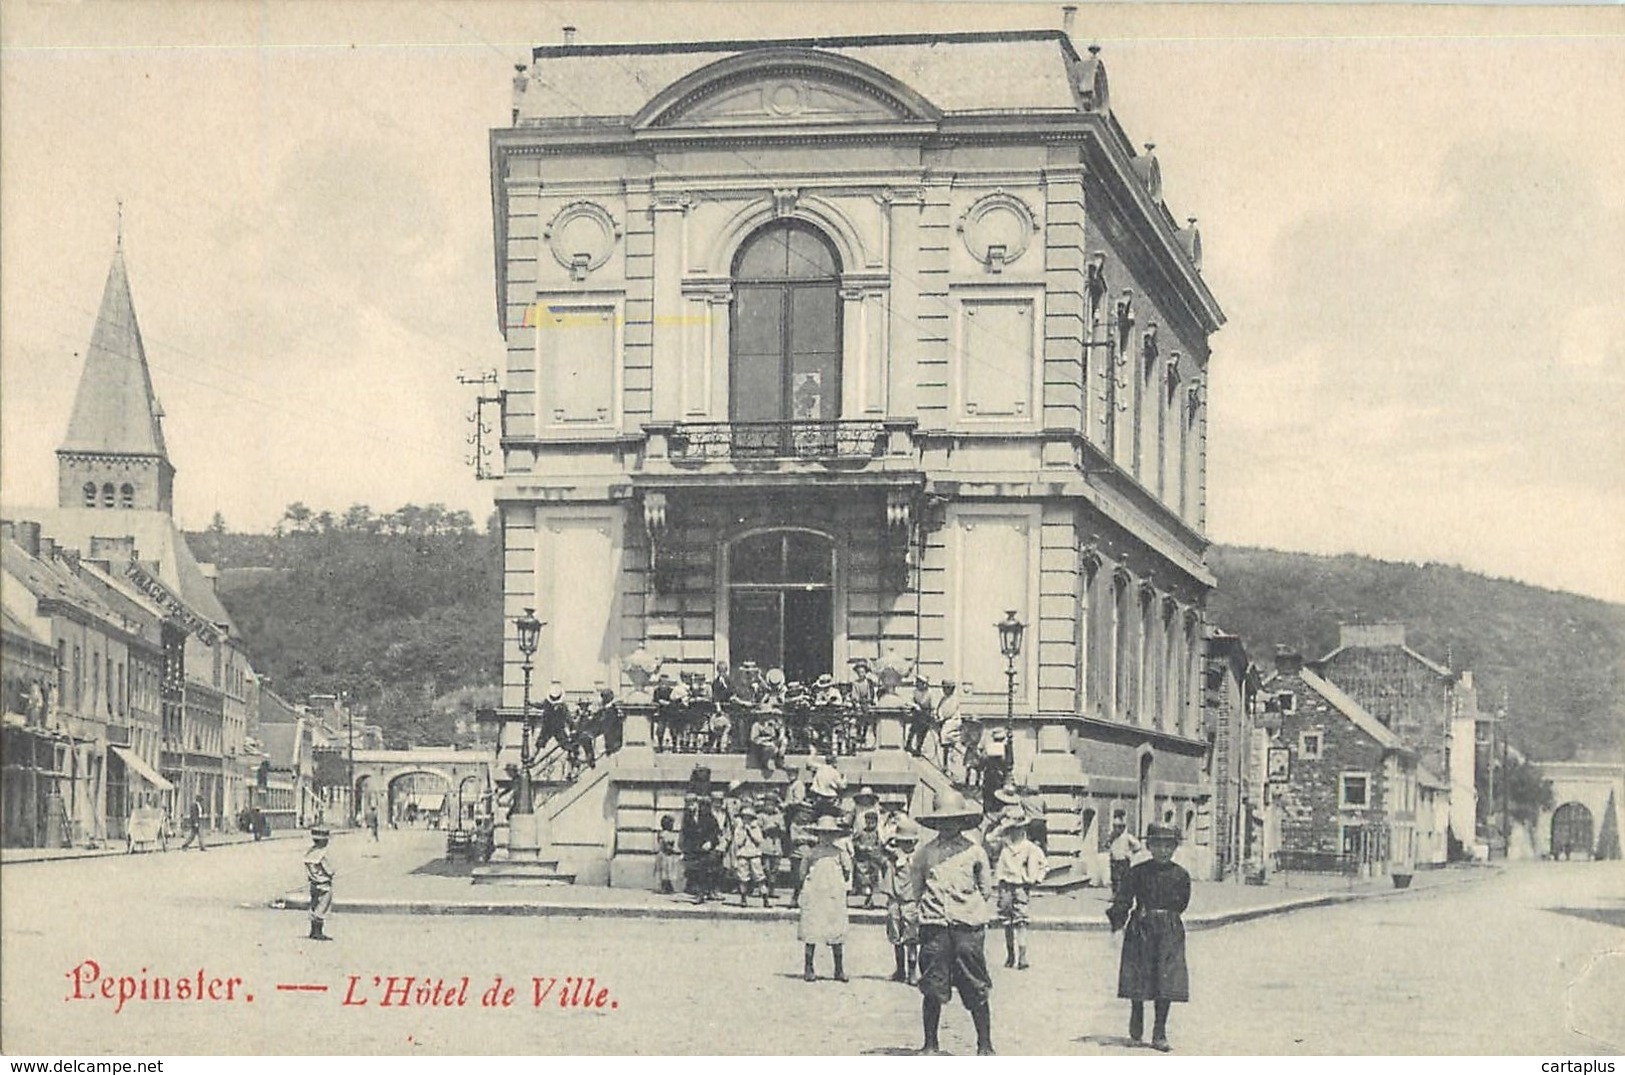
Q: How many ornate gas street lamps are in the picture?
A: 2